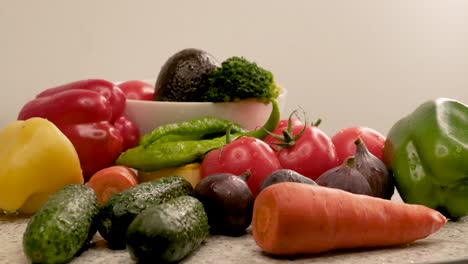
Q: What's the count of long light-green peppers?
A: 2